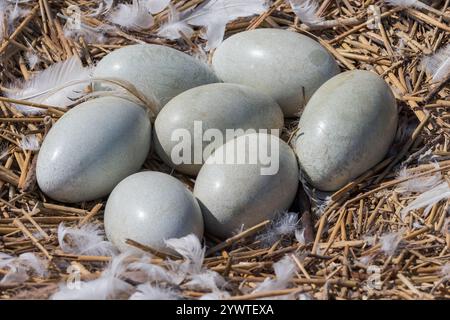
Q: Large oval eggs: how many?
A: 7